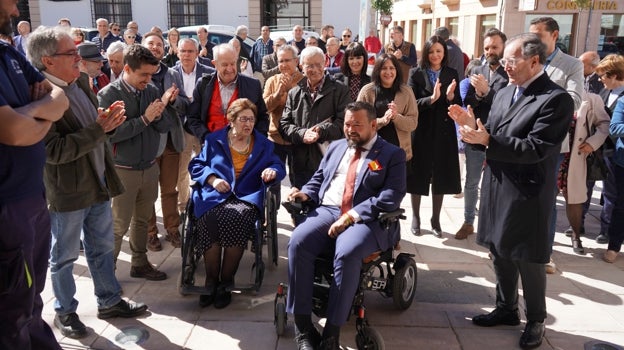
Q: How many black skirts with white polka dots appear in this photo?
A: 1